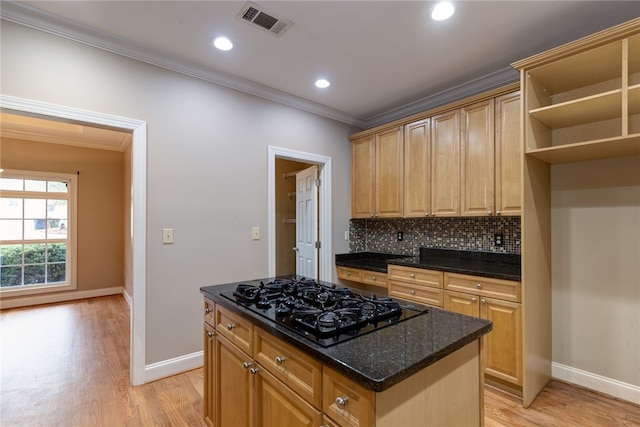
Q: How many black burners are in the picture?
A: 5